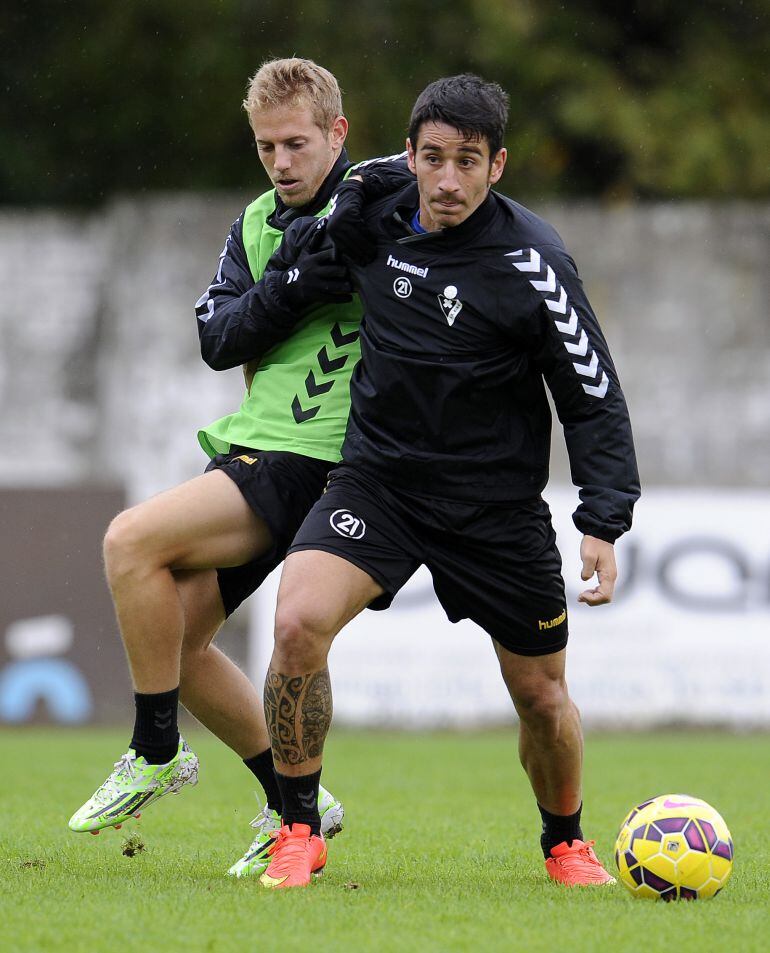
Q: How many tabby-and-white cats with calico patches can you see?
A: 0